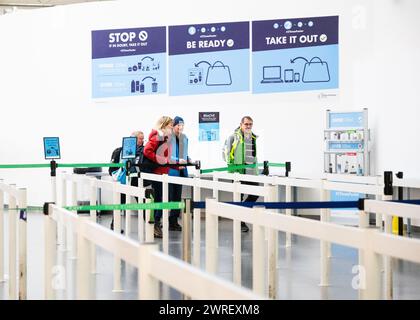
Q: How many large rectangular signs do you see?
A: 3